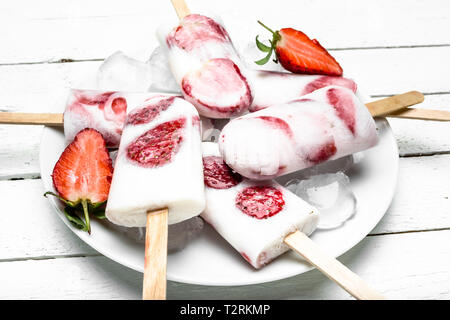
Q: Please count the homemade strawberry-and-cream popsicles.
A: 6